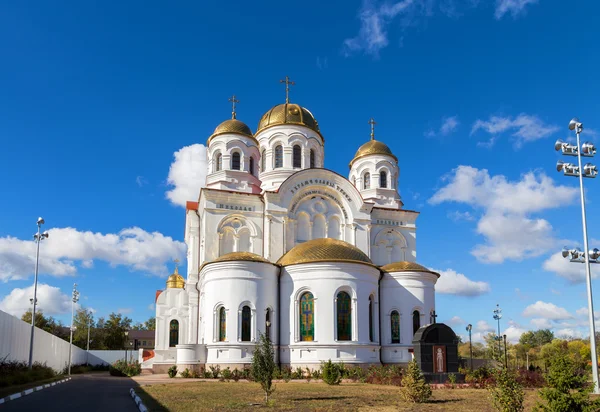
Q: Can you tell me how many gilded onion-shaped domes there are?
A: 4